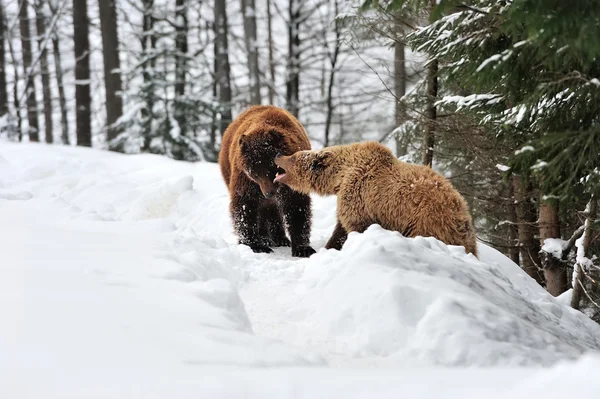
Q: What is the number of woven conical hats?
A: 0